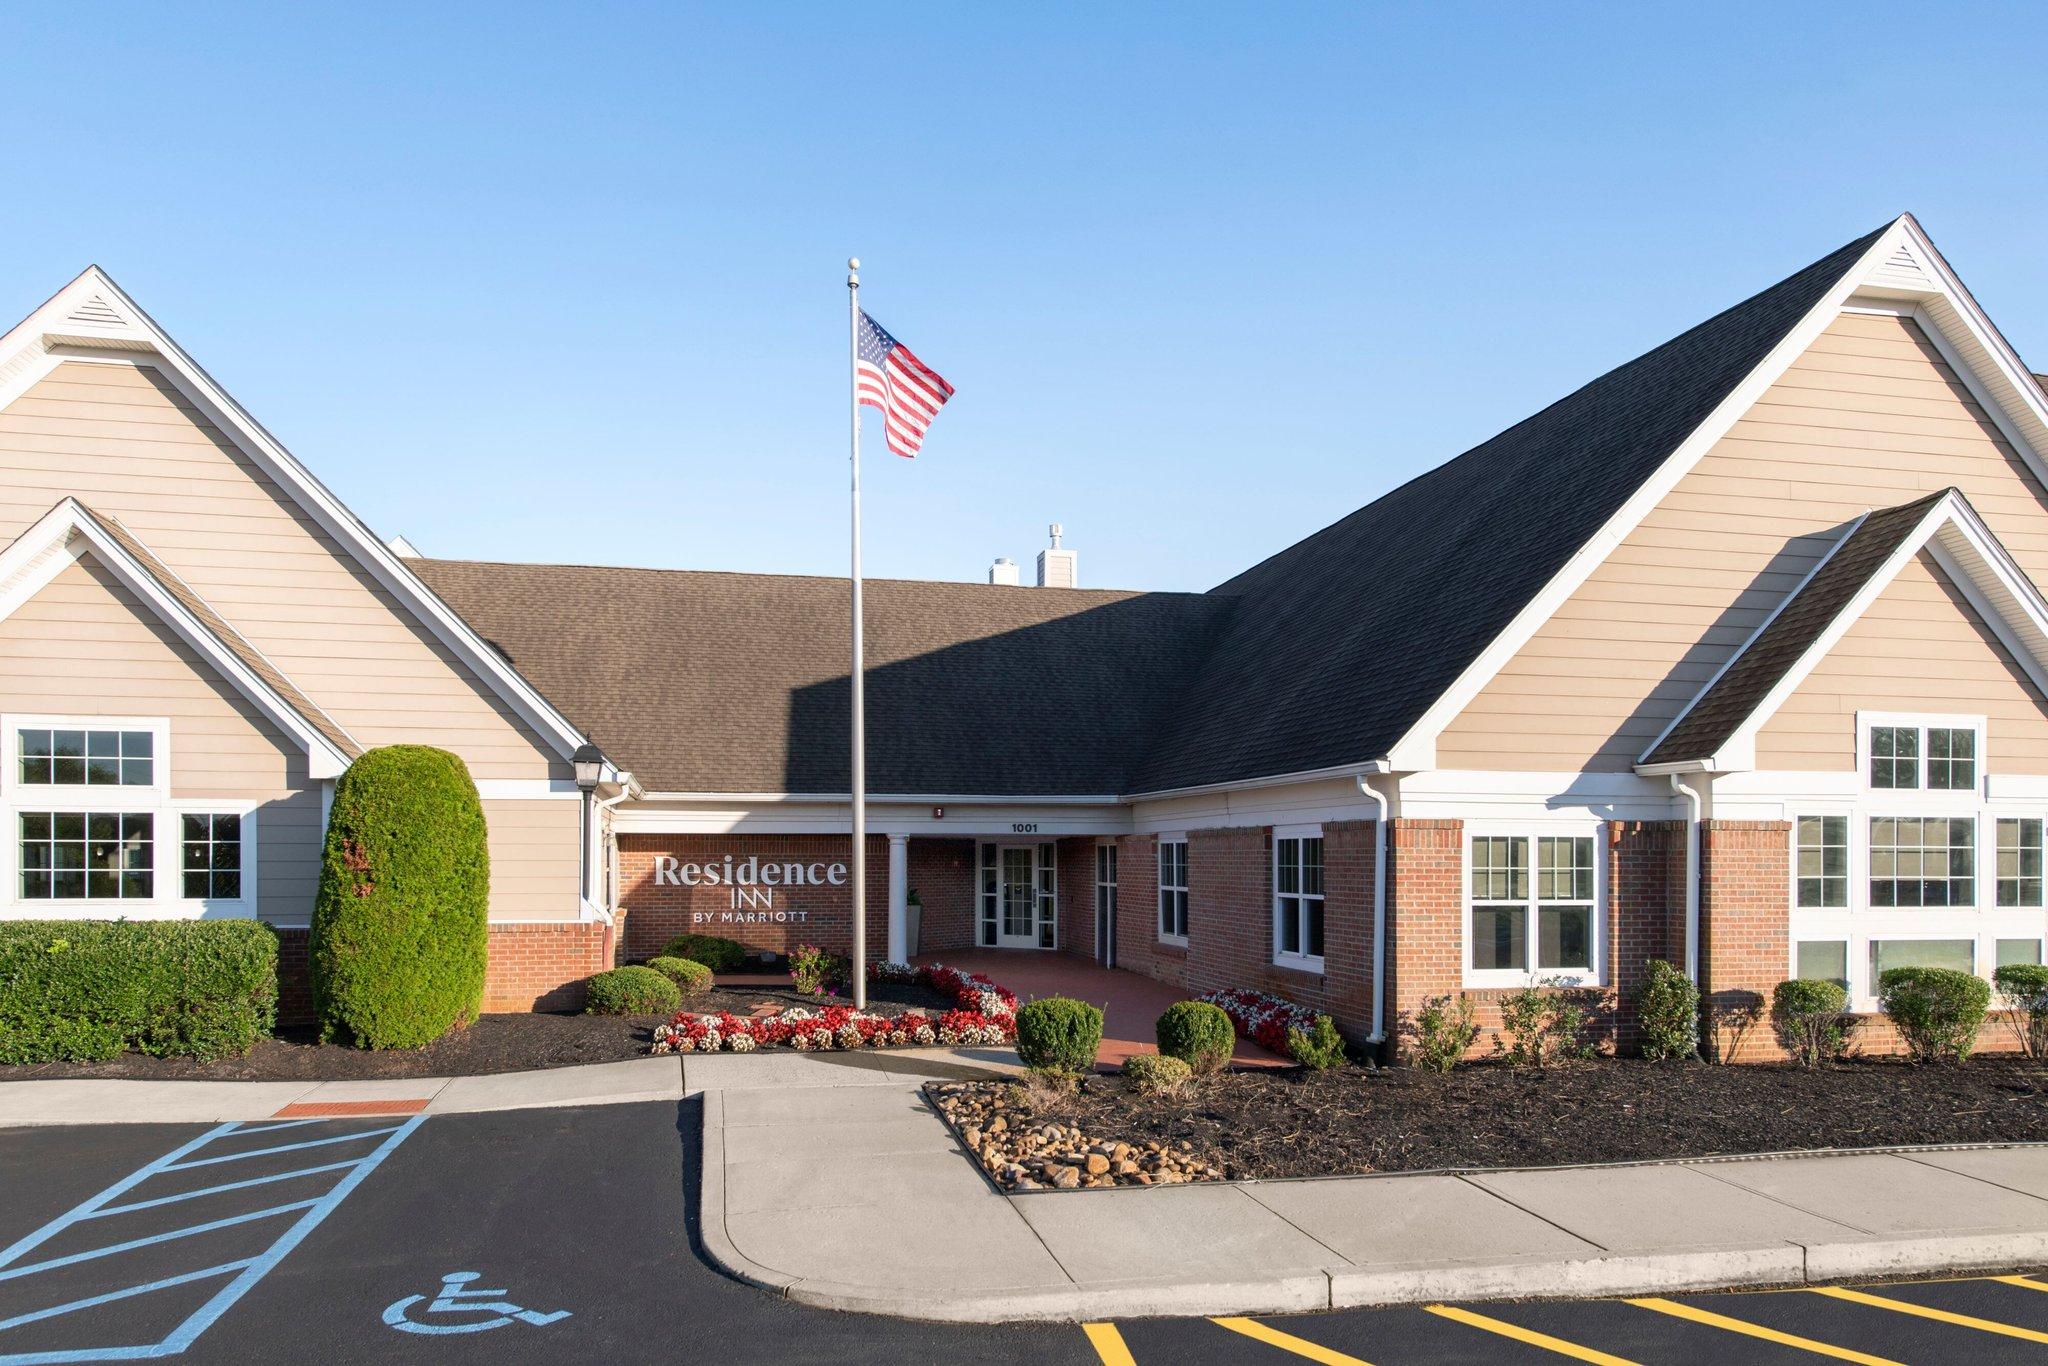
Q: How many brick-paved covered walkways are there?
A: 1